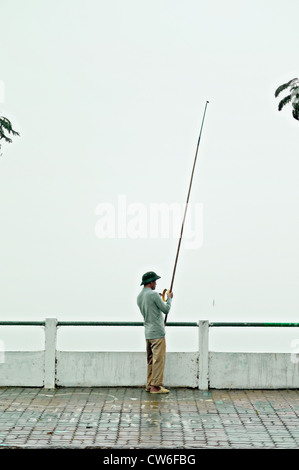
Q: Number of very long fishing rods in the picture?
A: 1